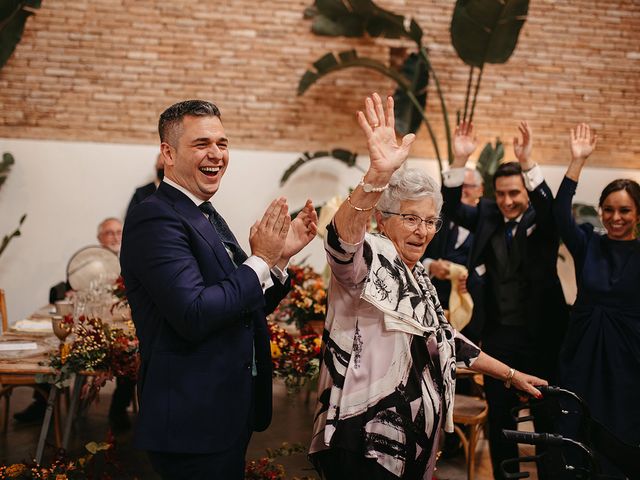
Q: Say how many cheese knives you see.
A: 0